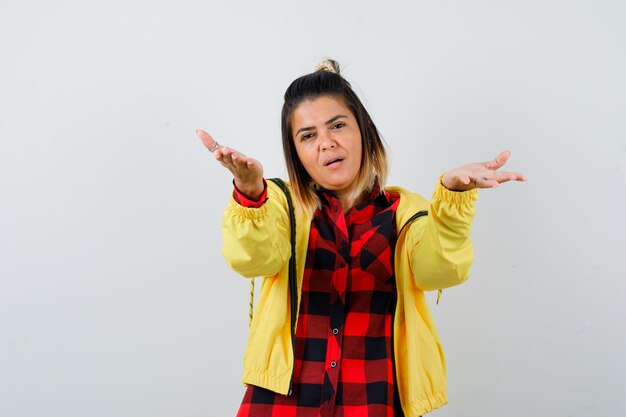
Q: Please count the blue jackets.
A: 0